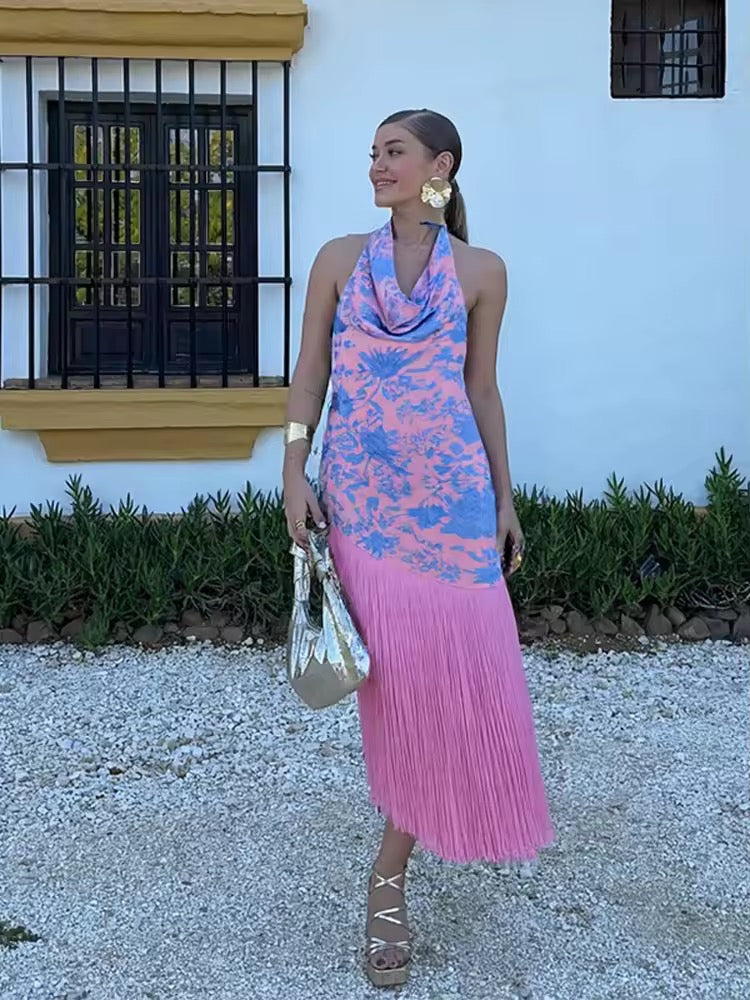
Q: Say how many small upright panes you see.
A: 12